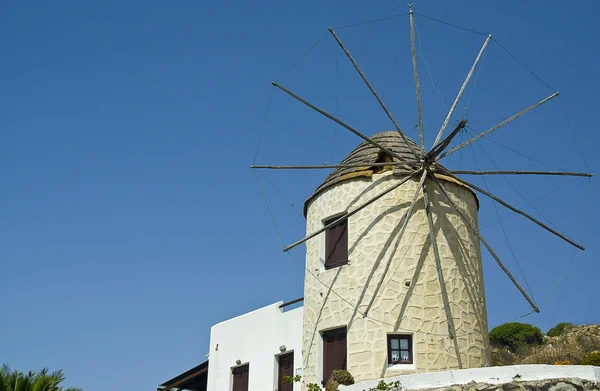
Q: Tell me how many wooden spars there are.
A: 12